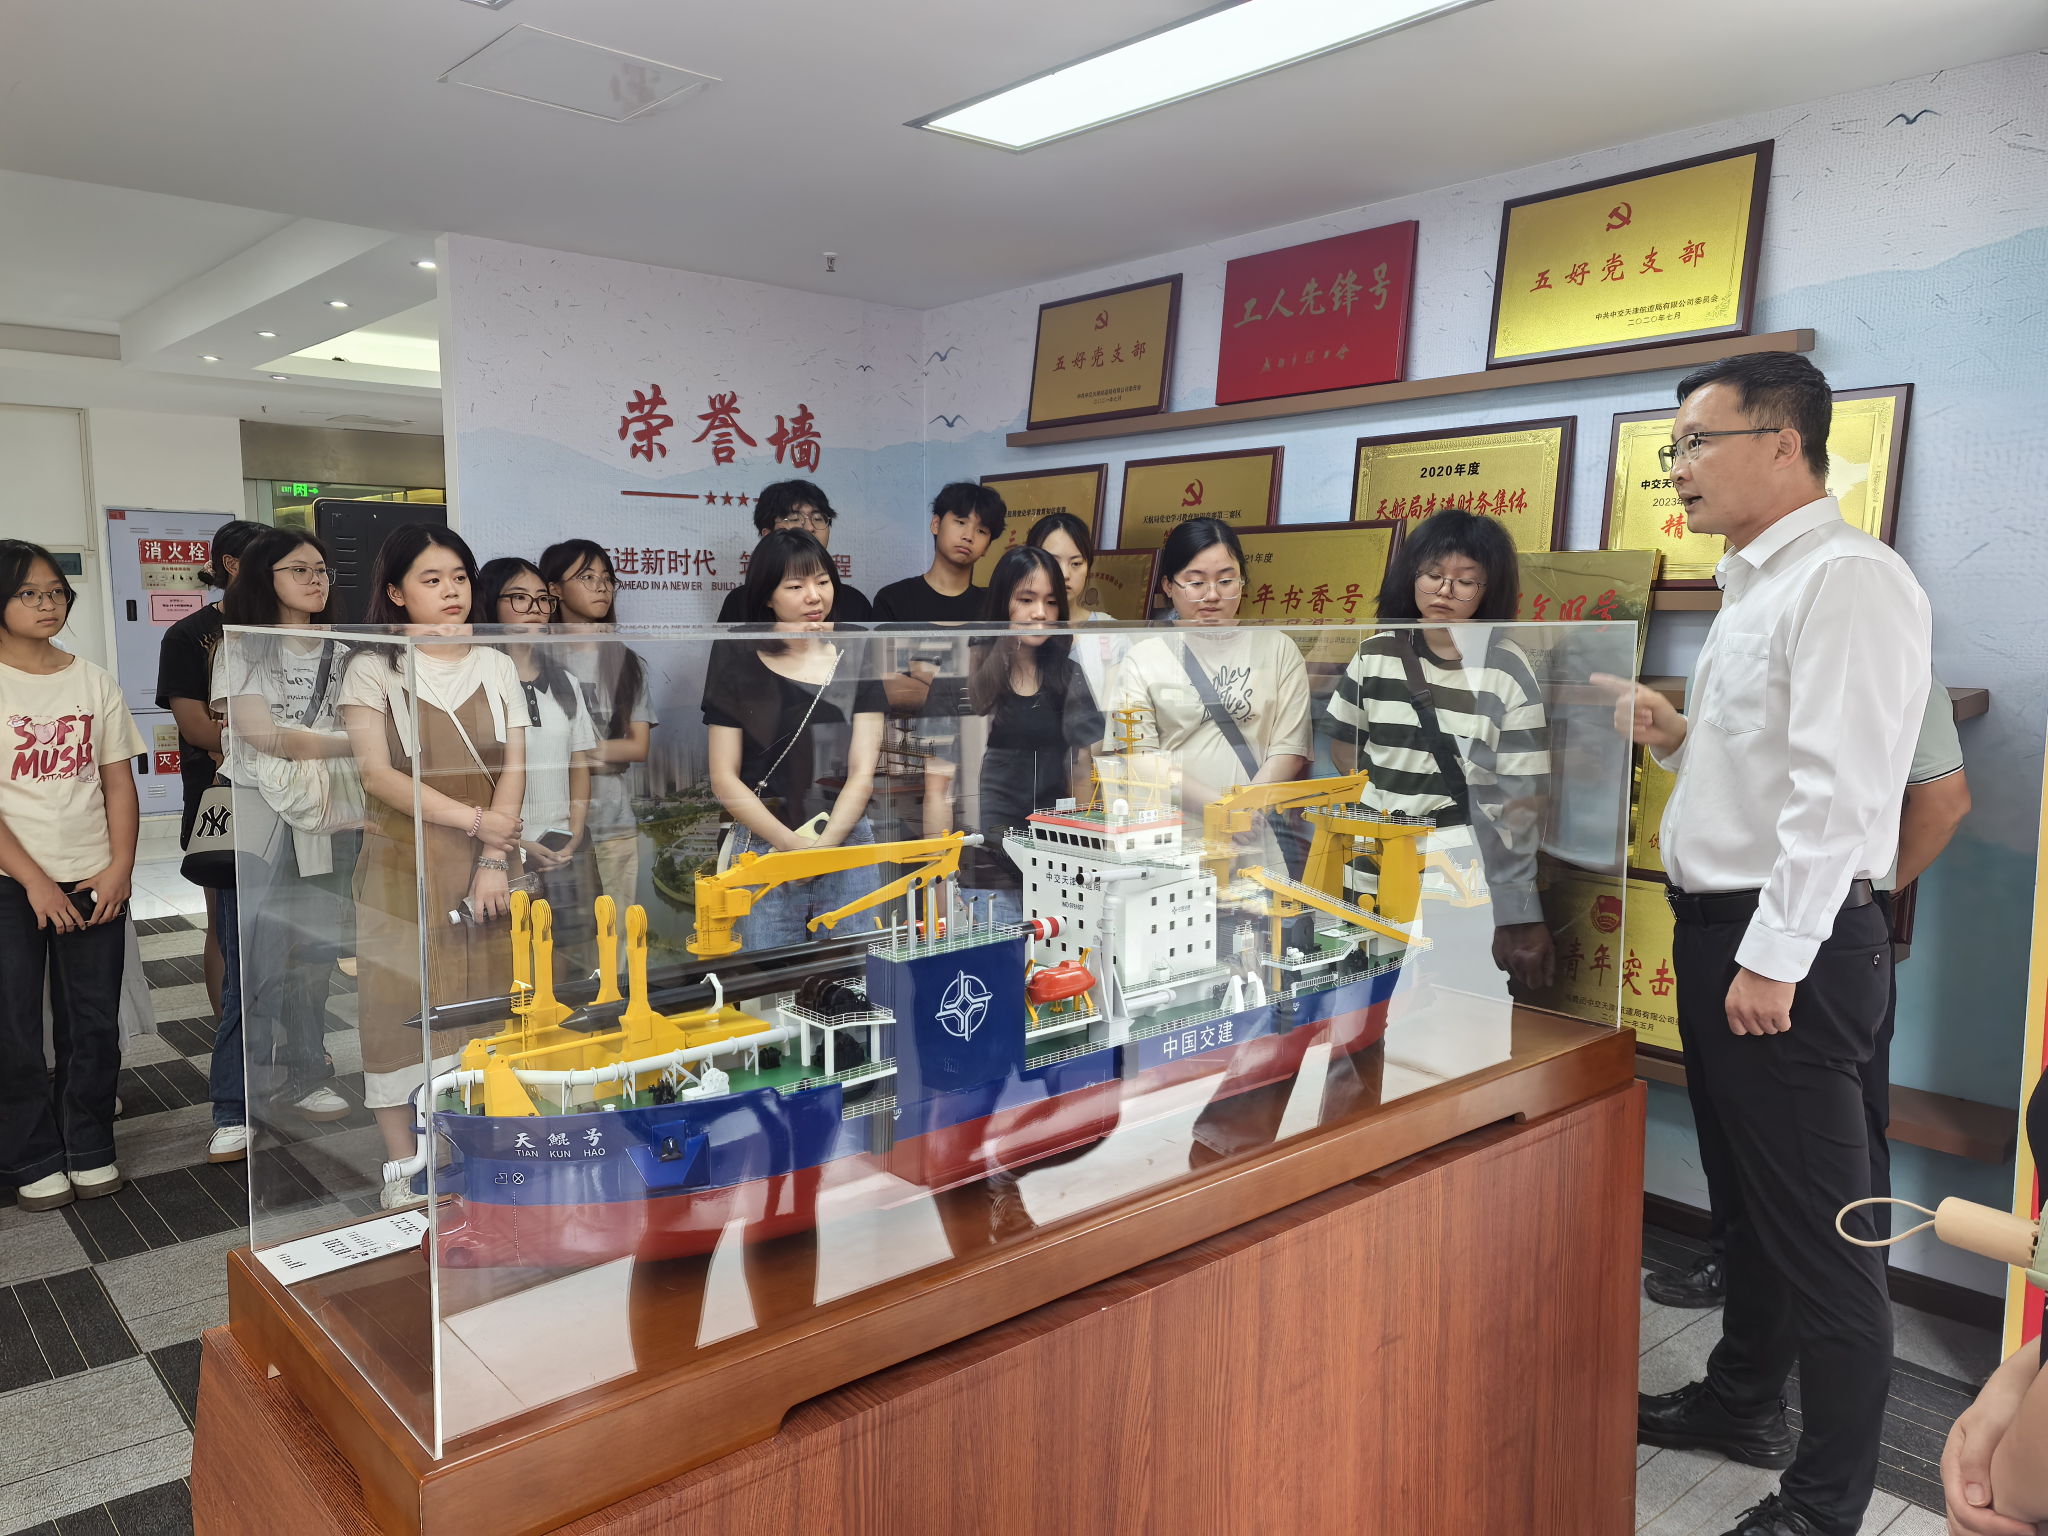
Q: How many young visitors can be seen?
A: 13